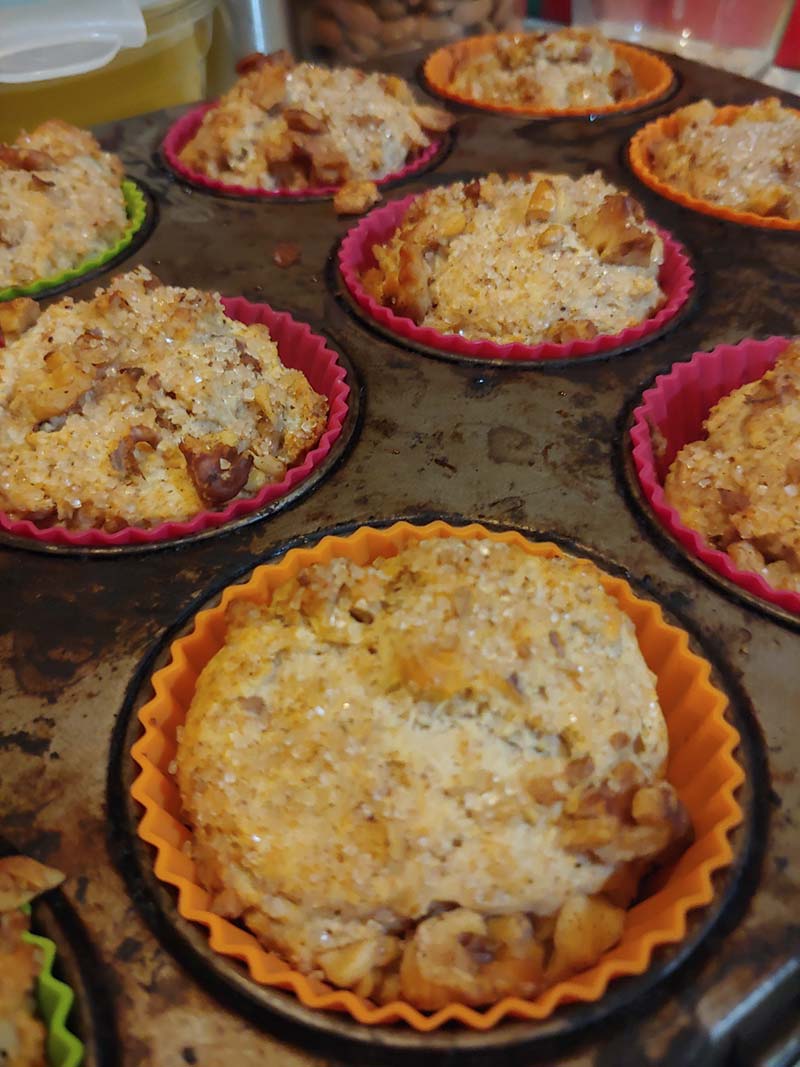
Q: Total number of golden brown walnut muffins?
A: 9